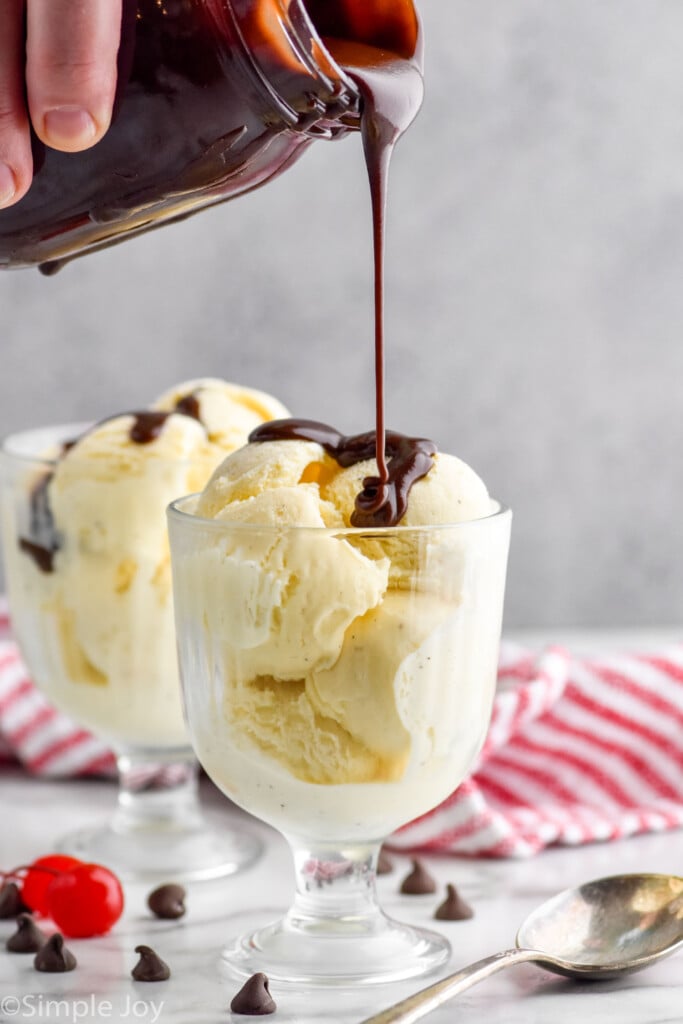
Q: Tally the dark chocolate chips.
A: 9